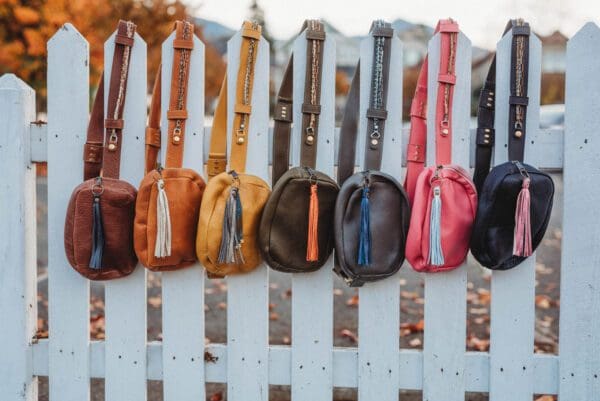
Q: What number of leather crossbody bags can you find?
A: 7